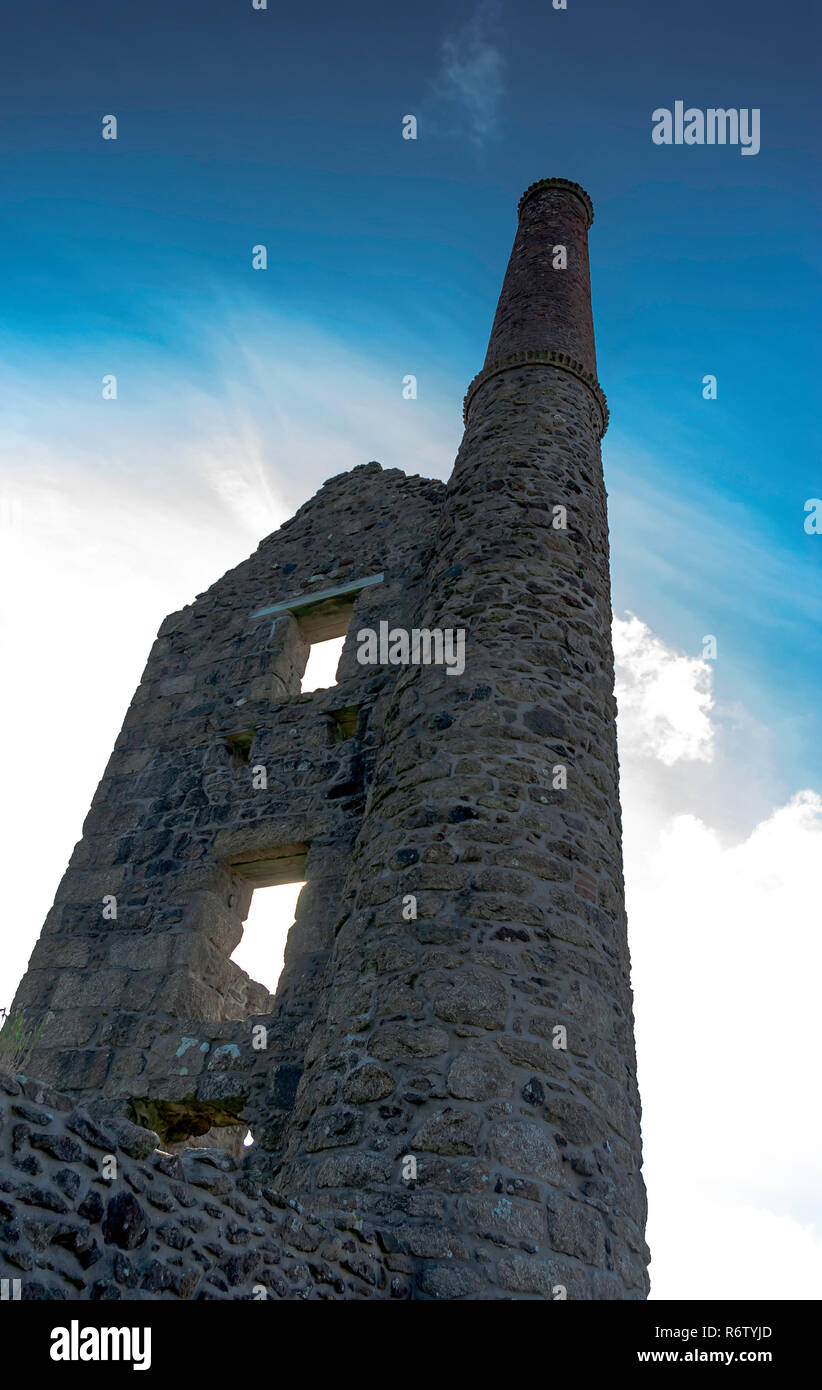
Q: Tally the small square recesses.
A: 2